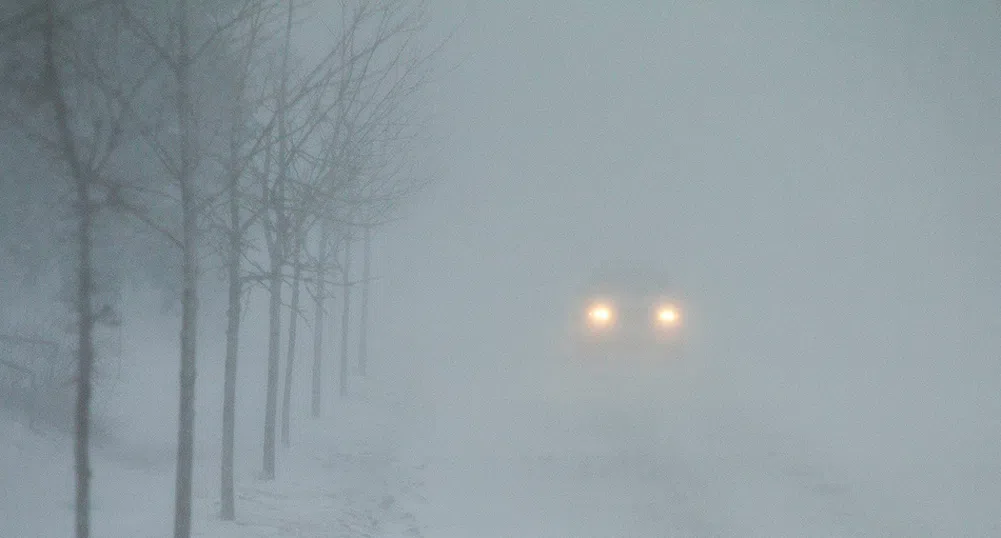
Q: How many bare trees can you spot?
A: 8